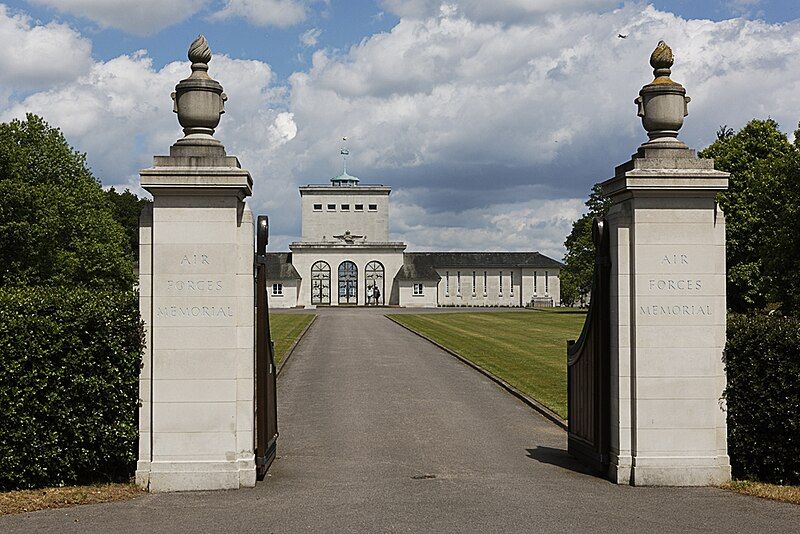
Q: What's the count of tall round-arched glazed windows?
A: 3